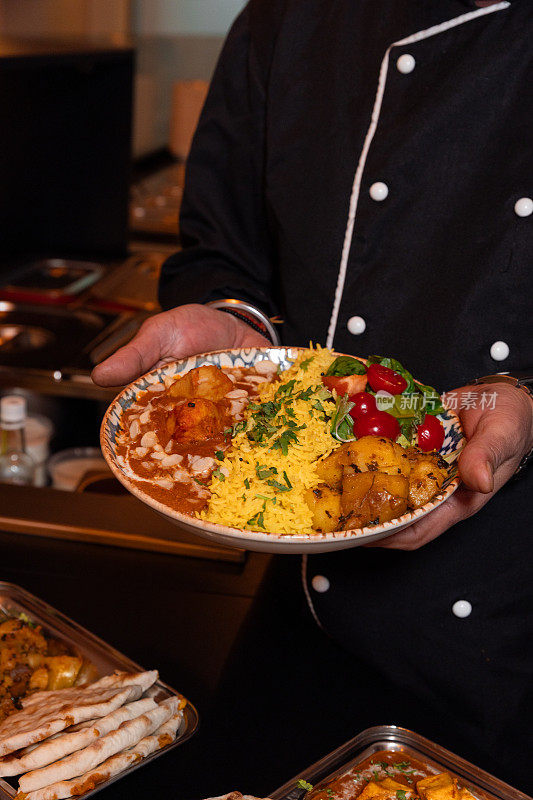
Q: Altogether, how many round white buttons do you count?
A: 7